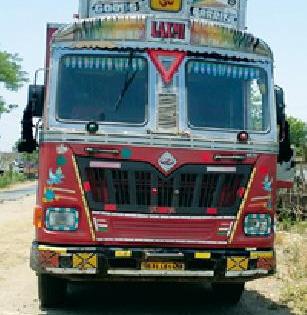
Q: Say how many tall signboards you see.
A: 0